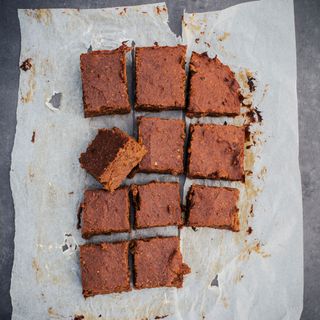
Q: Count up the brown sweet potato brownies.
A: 11